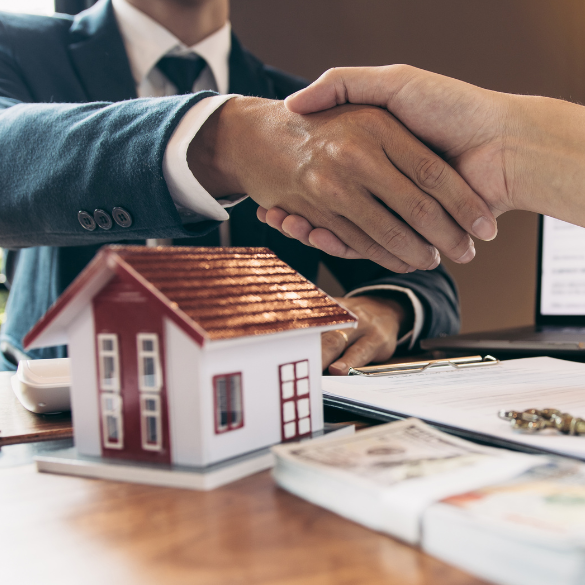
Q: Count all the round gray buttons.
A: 3